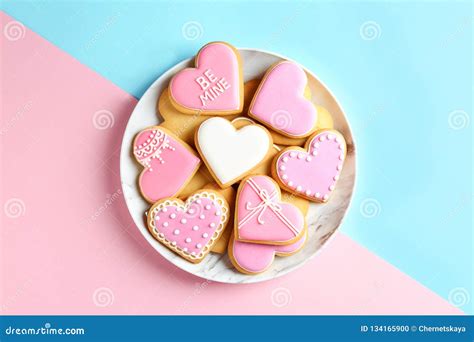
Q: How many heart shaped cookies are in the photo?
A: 8